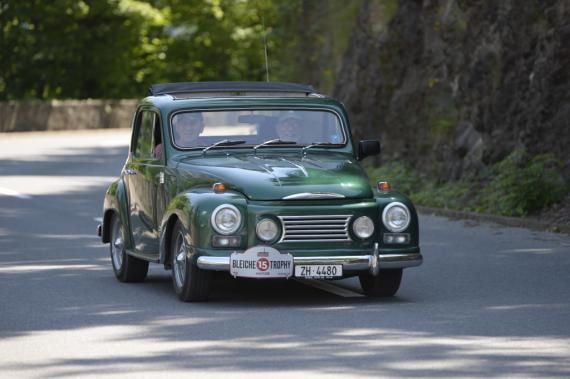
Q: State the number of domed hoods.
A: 1